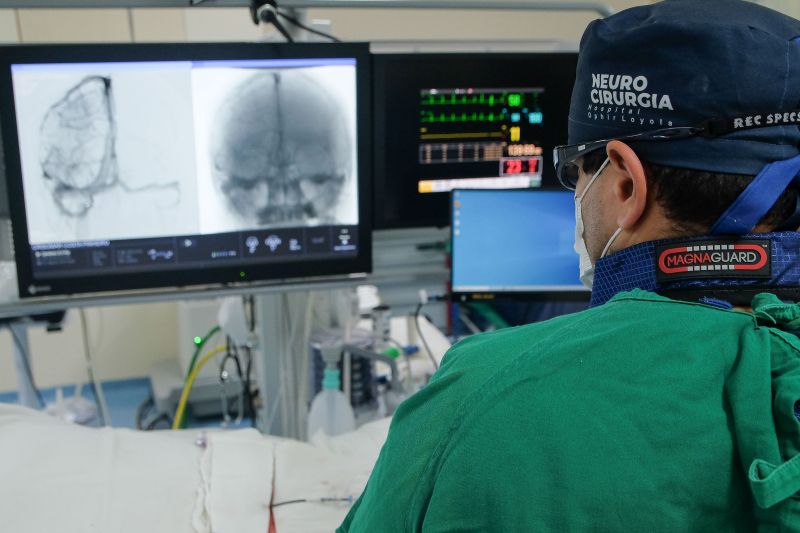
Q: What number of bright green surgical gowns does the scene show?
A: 1